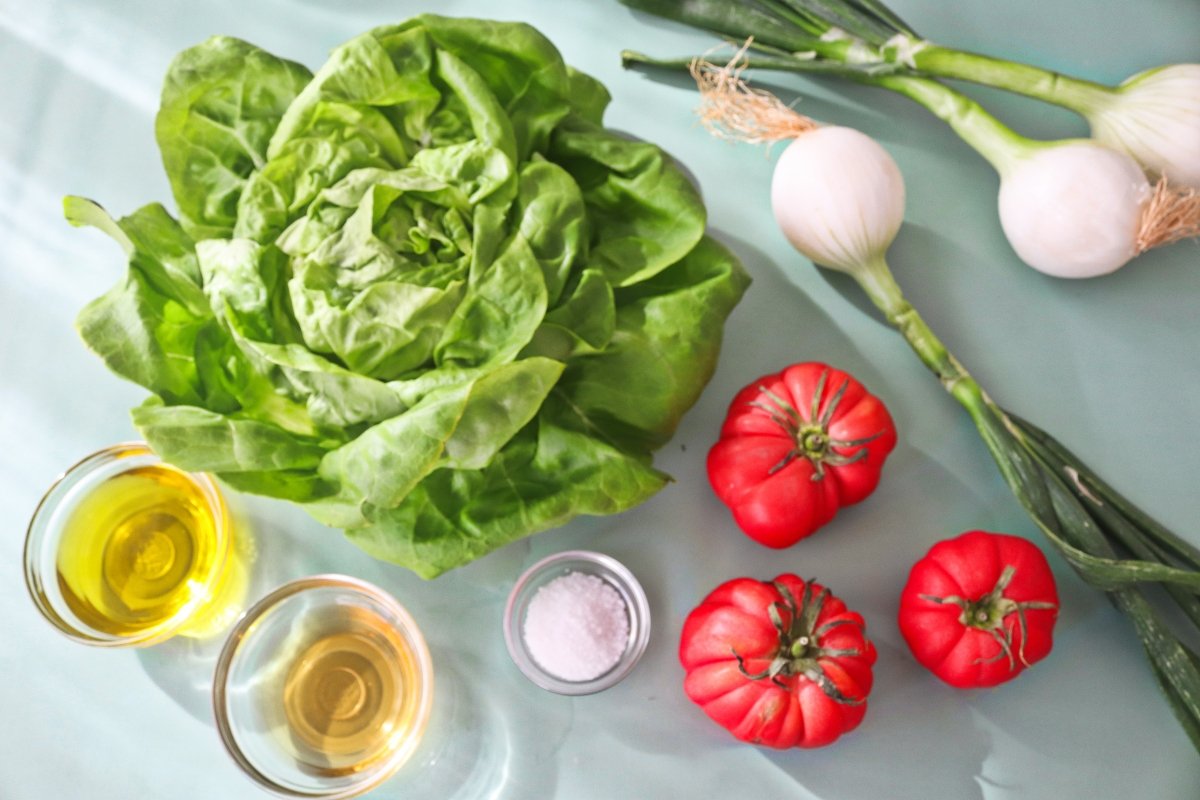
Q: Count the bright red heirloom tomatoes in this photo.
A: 3